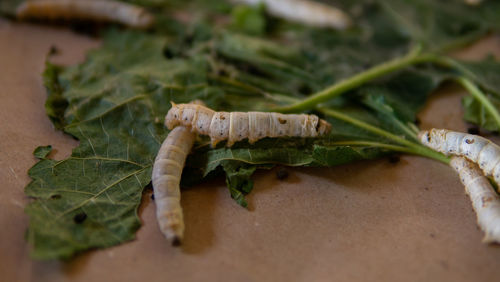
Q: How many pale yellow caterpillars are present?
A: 6